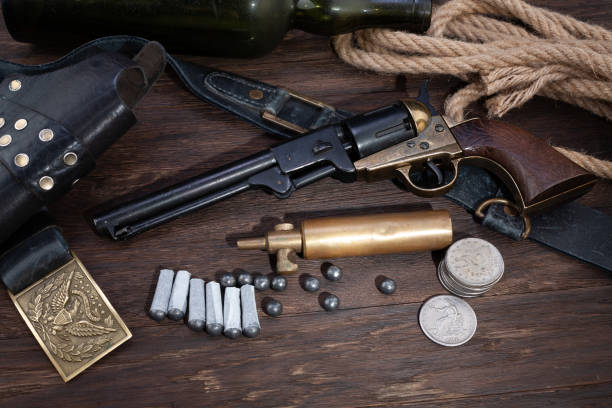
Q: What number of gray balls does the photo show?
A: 9